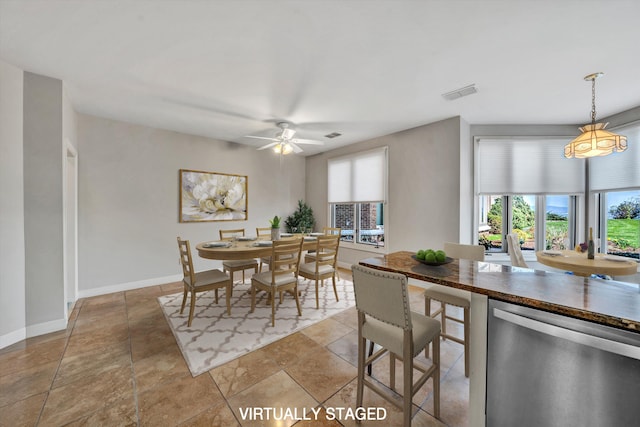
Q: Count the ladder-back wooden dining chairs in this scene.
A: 6